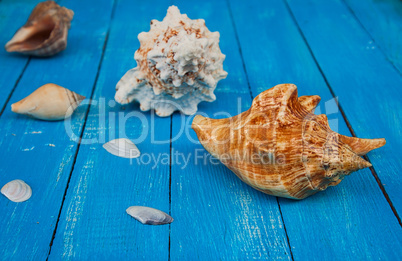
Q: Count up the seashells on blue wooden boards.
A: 7